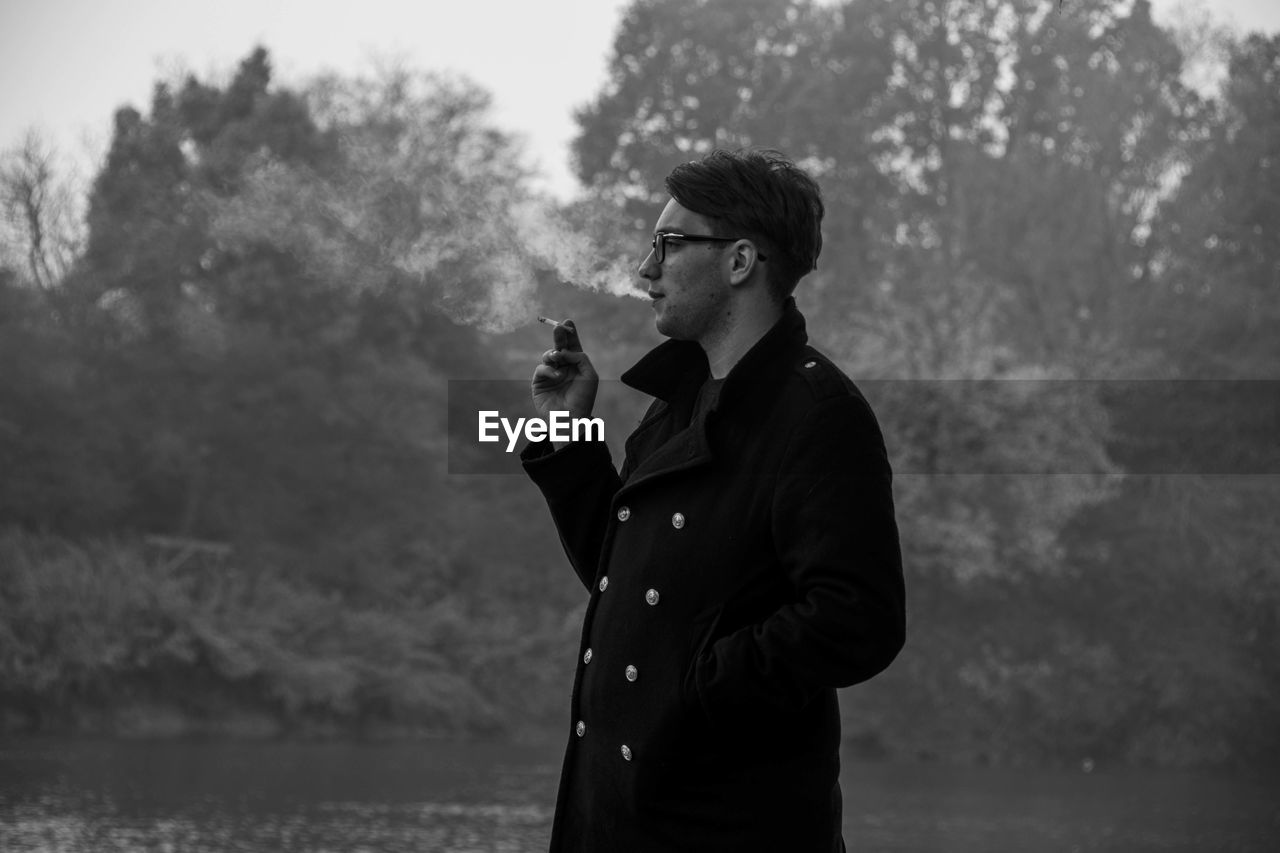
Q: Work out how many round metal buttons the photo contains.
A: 9